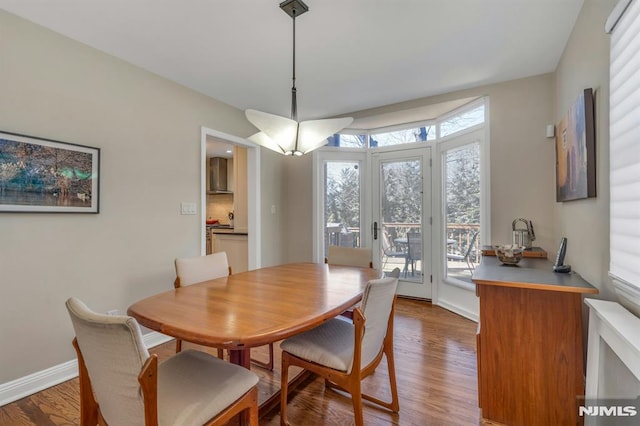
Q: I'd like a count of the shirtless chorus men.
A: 0